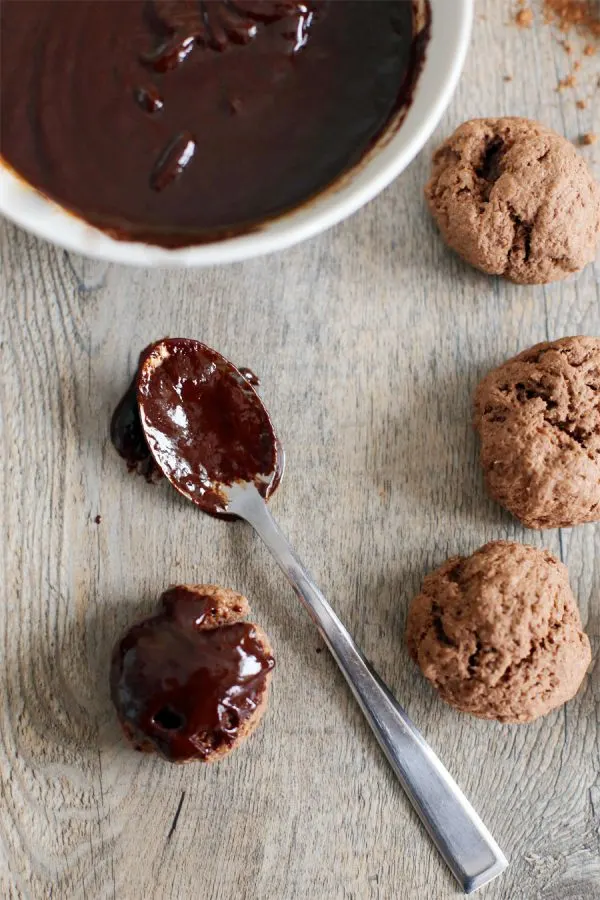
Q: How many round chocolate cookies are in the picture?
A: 4